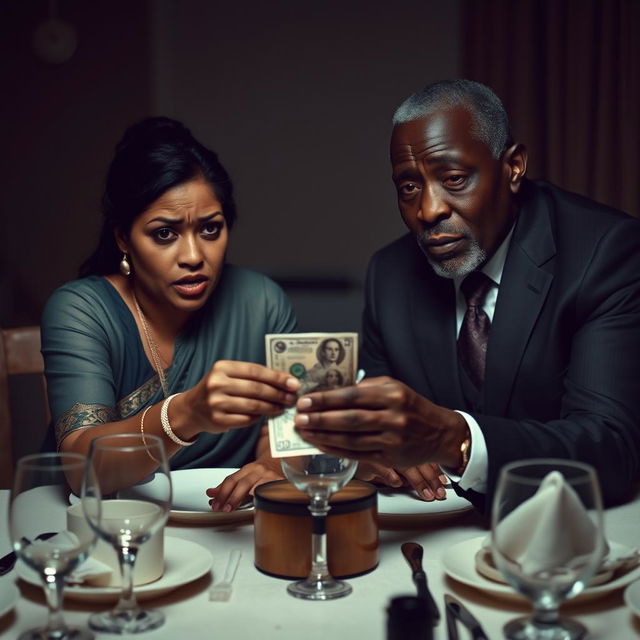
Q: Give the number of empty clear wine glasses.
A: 4